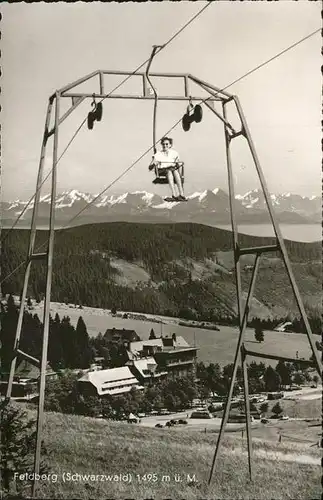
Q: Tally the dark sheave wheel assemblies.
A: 2